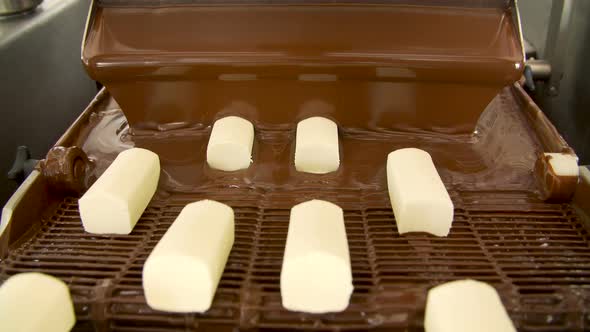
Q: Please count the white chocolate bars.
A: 8